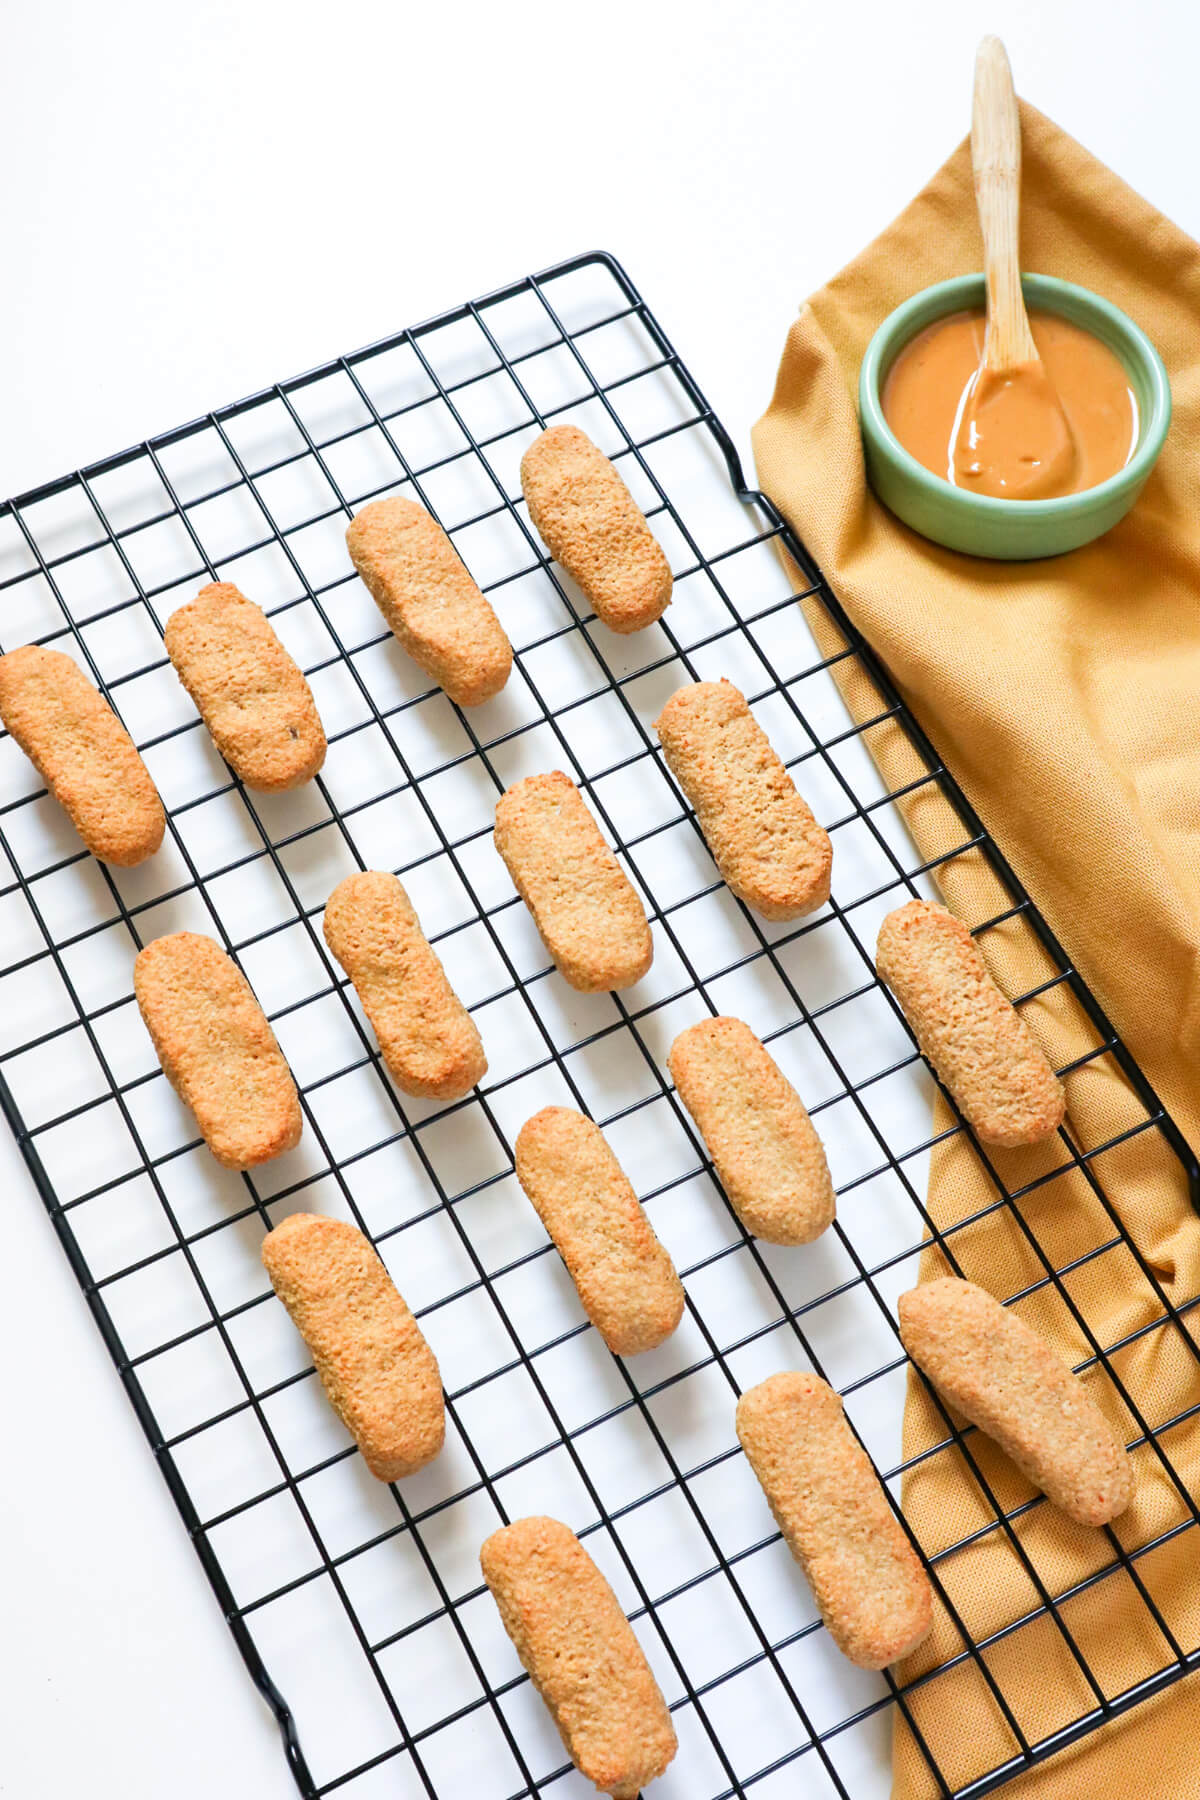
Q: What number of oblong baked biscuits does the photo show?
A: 15